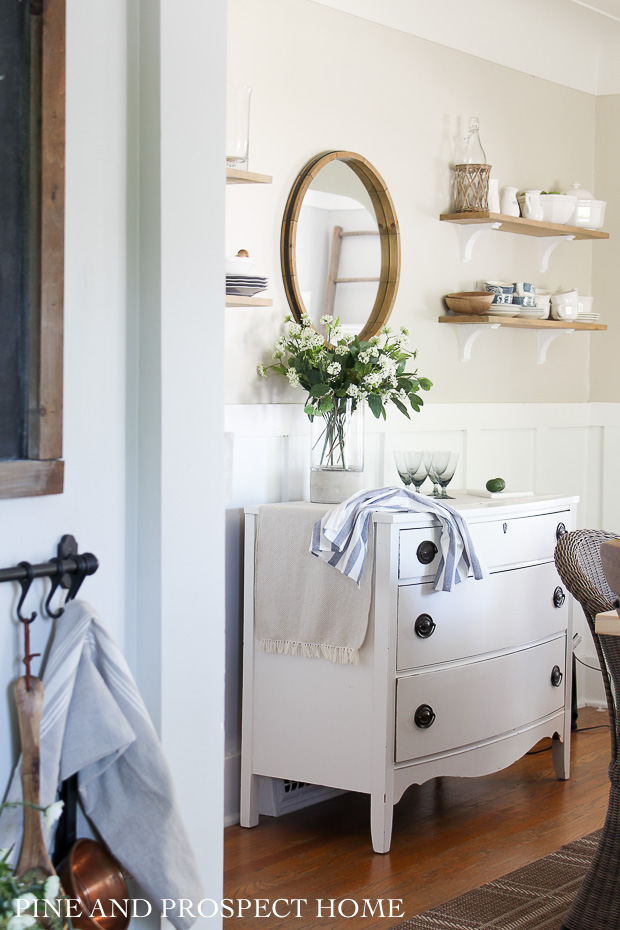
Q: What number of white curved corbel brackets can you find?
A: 4